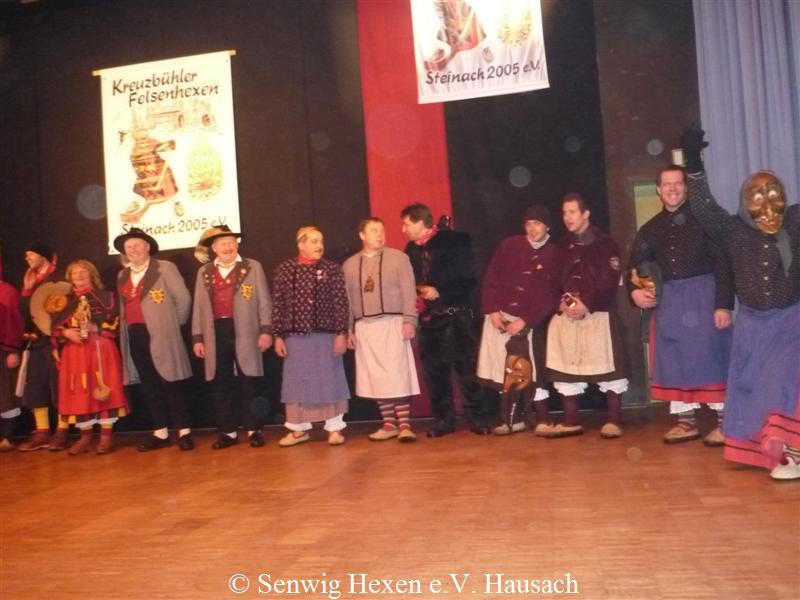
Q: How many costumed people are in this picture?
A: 12